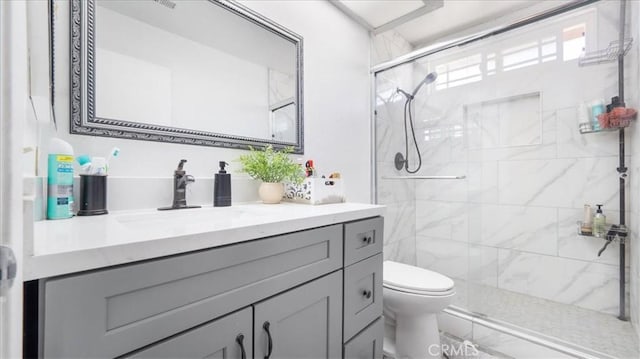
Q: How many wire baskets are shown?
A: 3